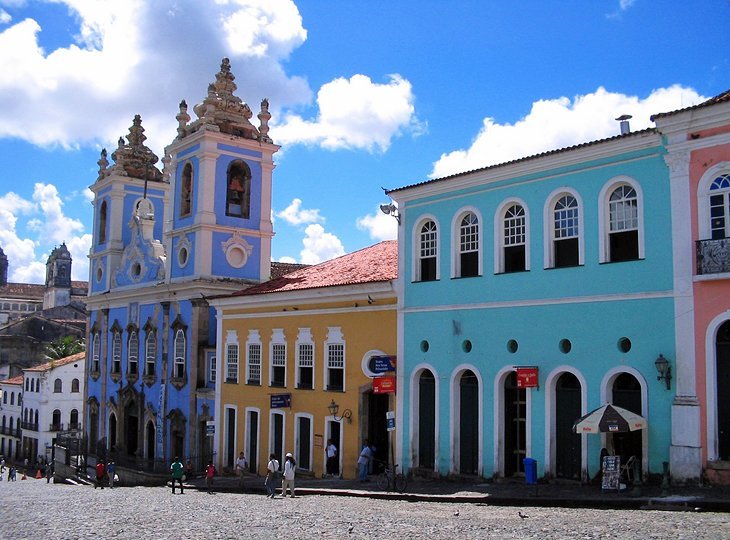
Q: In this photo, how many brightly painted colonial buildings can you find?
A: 4